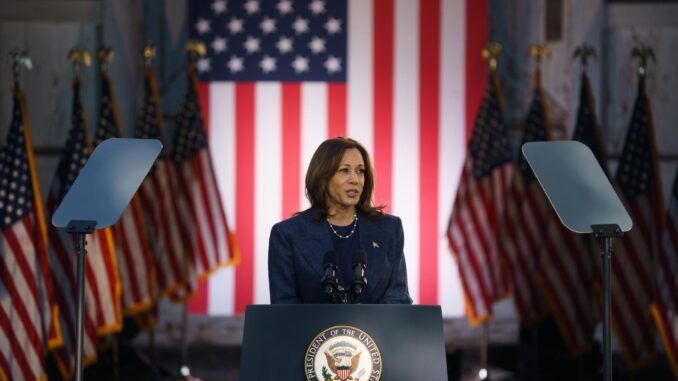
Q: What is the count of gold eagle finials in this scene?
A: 9